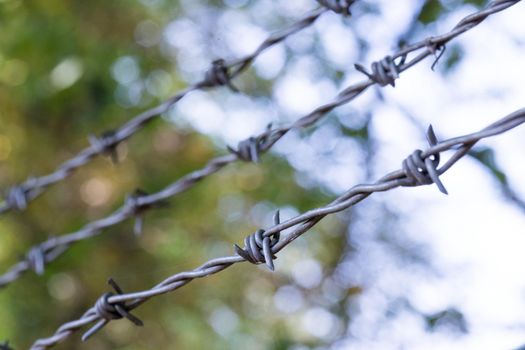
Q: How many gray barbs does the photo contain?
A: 11